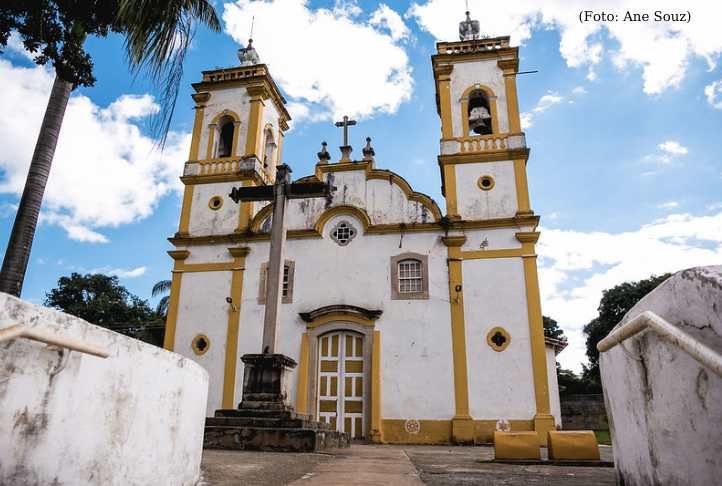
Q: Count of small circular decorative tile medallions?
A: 2